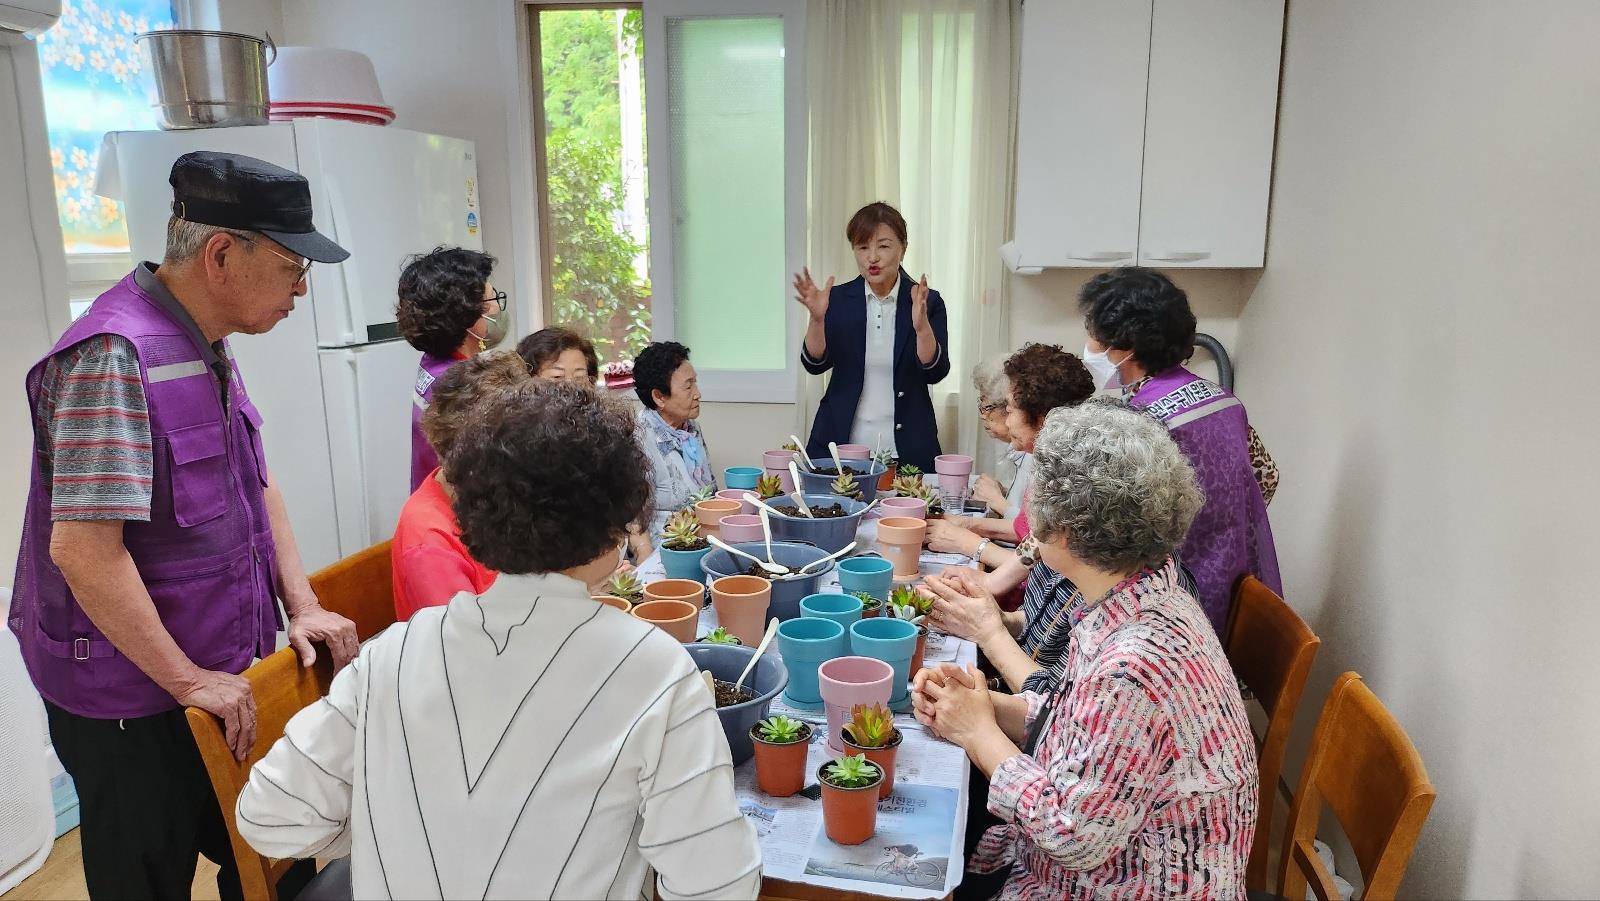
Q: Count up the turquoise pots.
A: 6